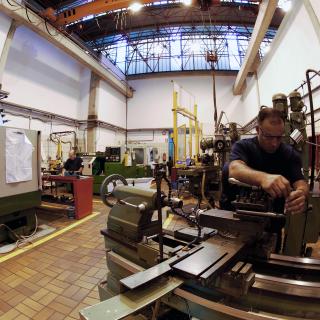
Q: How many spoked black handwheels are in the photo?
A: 1